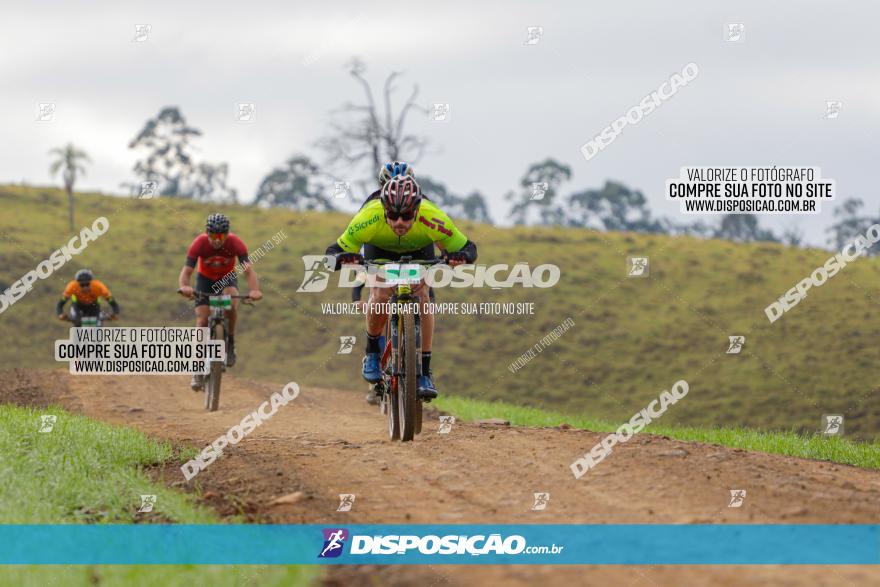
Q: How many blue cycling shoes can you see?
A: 2